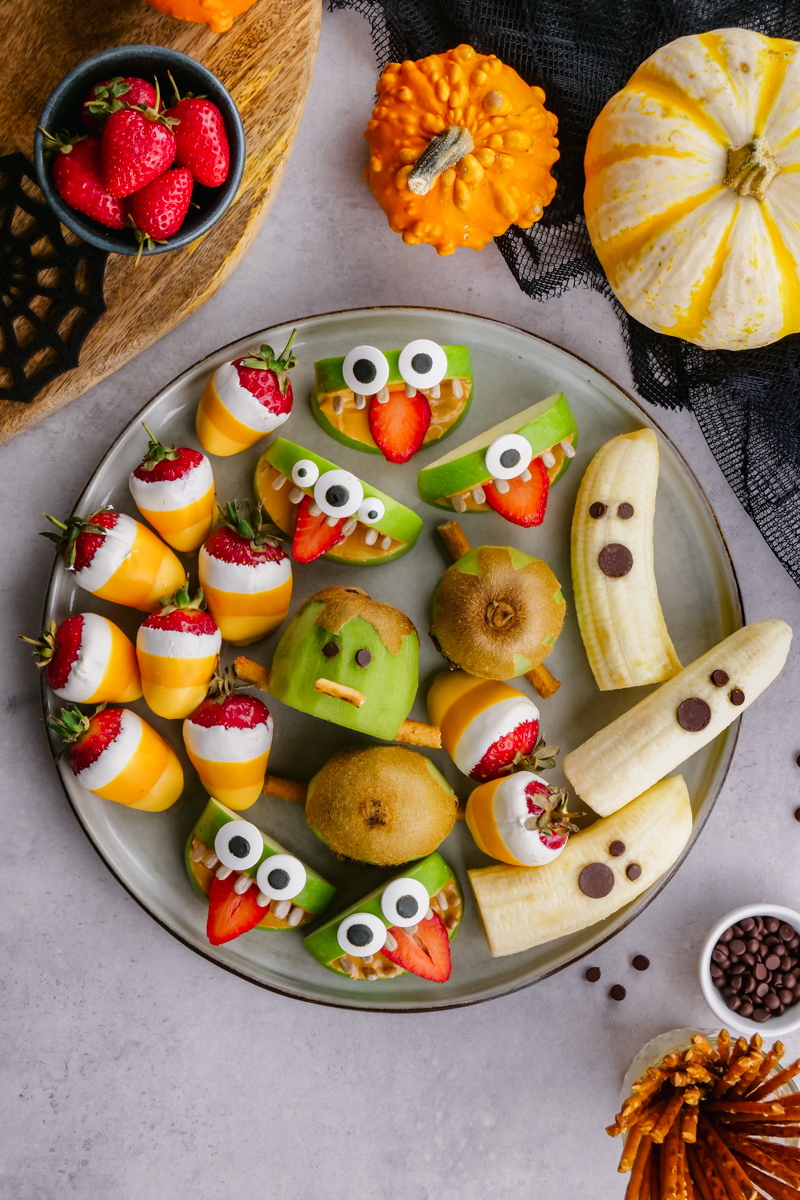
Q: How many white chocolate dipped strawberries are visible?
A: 10